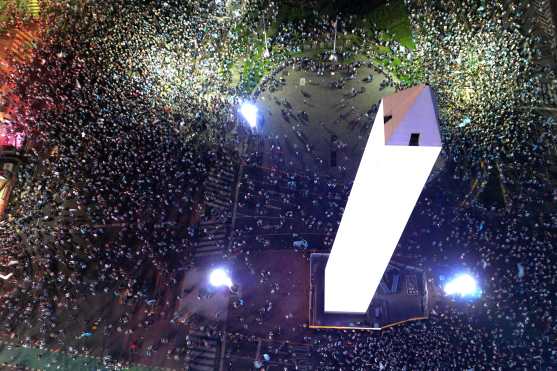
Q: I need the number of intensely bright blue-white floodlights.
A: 3